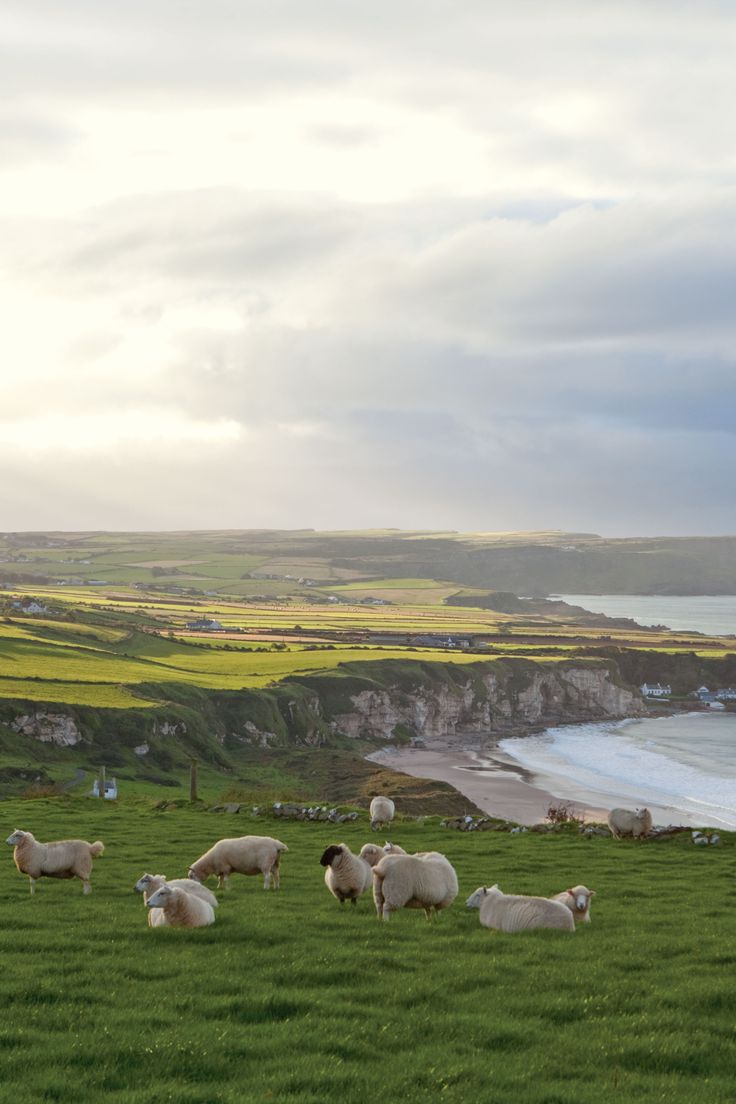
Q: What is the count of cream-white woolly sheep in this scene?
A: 12